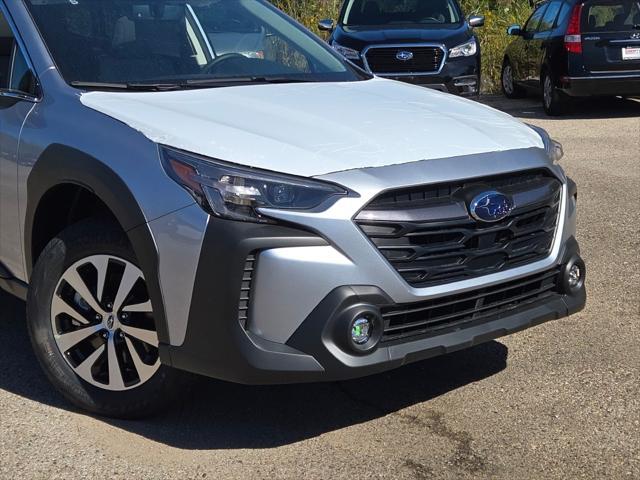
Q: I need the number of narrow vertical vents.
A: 1